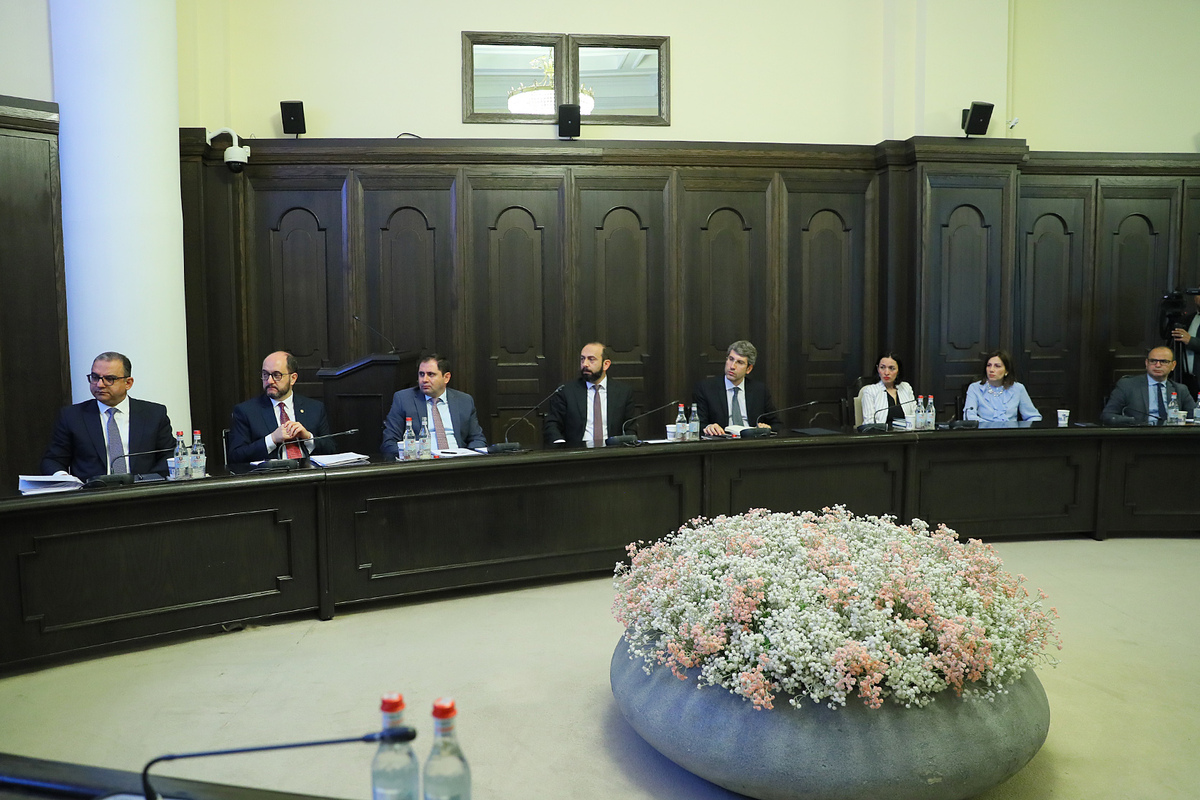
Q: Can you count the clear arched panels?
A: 9